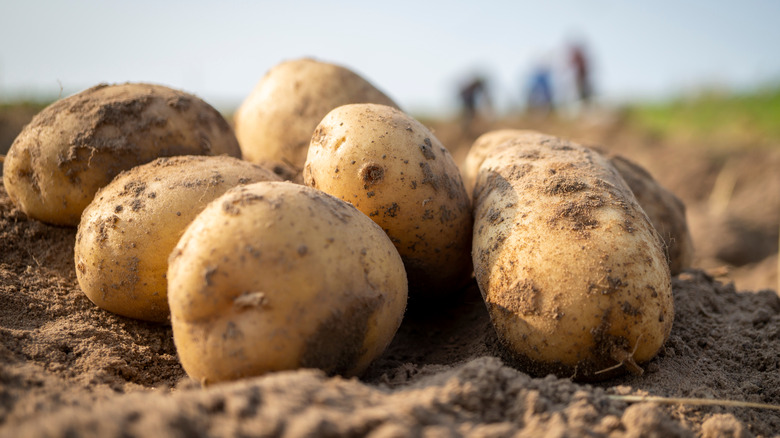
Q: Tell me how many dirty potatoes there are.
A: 7